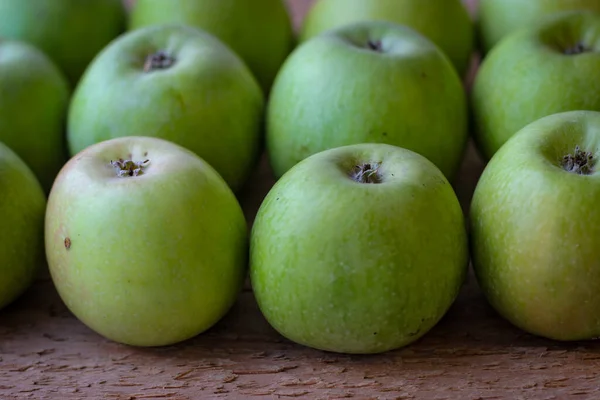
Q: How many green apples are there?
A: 12